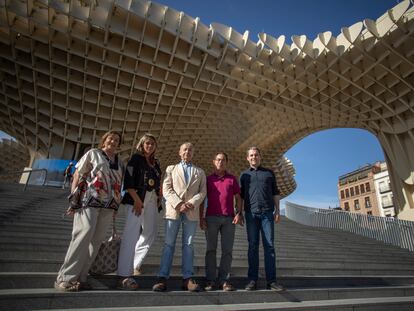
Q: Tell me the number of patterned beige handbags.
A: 1